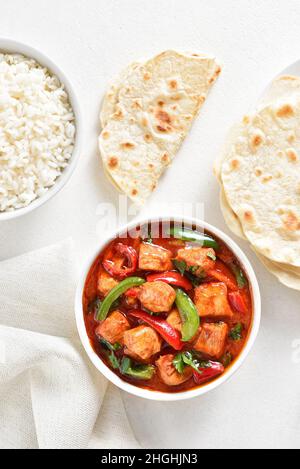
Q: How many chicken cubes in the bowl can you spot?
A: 10